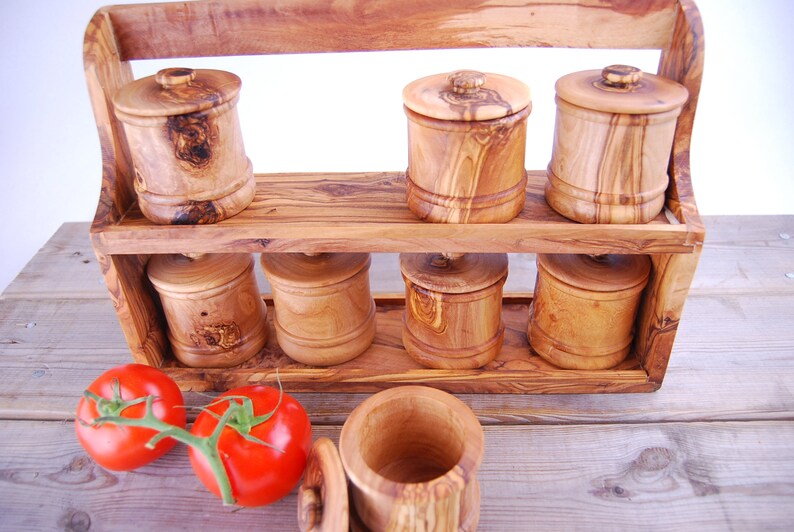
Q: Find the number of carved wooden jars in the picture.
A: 8